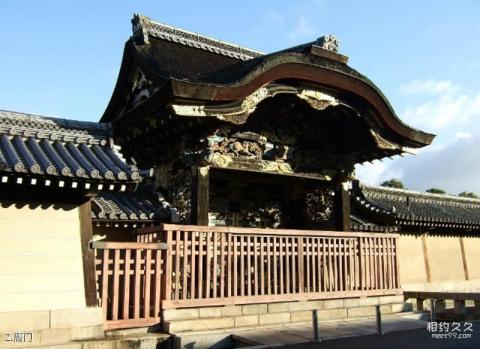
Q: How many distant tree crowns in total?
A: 3